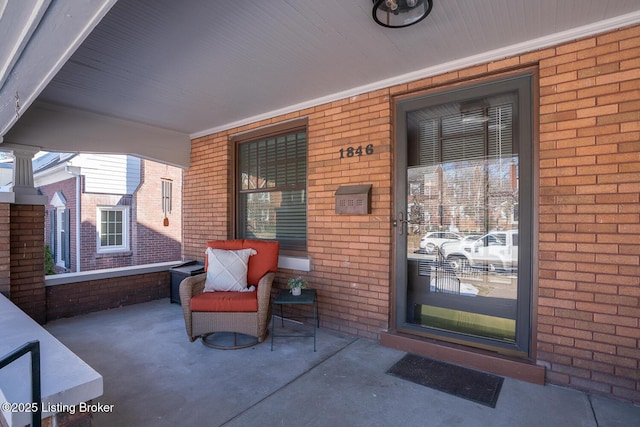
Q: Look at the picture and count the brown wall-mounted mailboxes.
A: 1